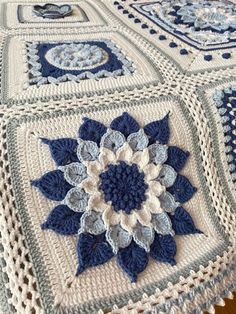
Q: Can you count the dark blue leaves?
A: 12